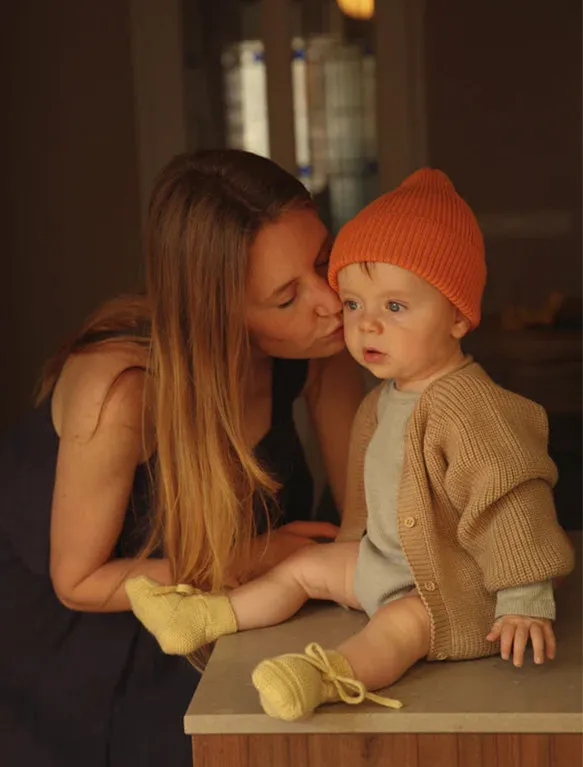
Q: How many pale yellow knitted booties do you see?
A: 2